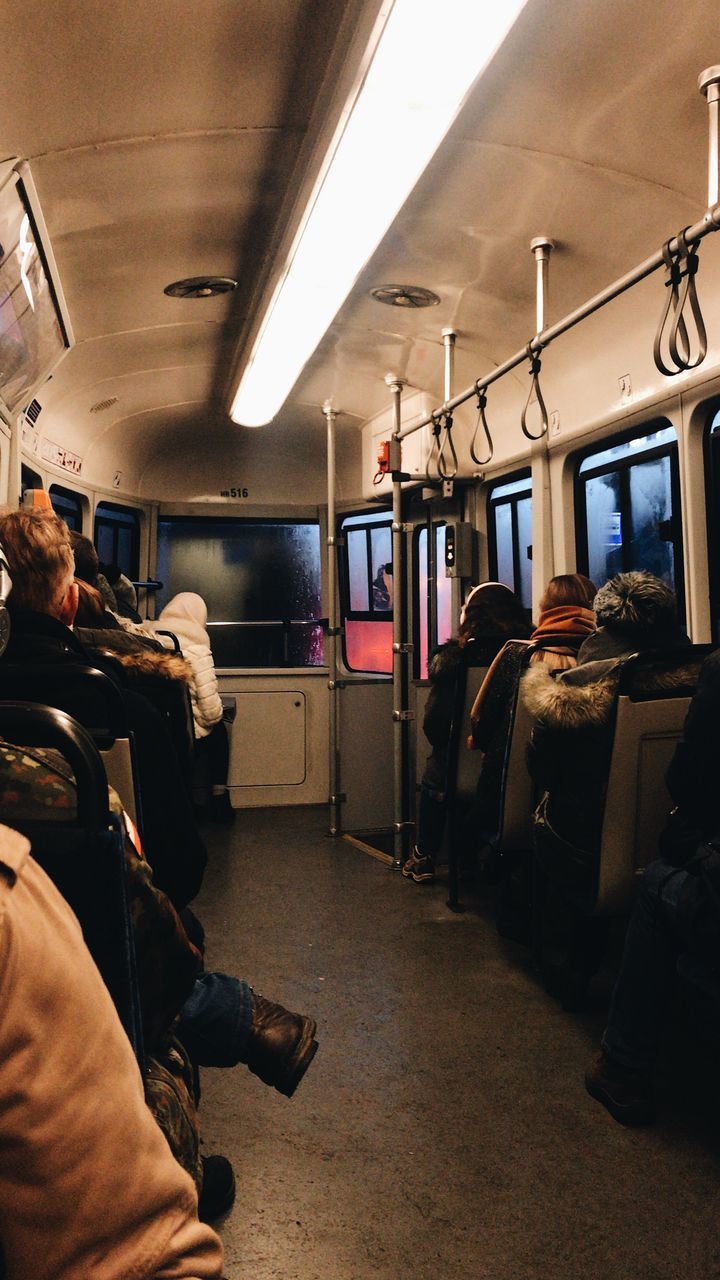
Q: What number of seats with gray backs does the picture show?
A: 4